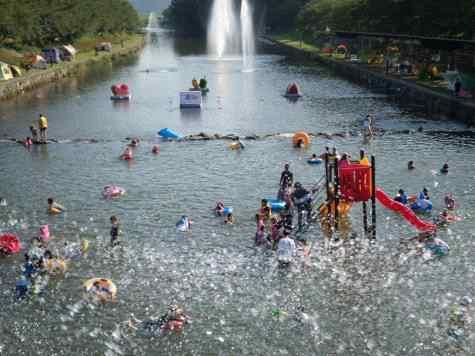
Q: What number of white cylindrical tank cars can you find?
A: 0